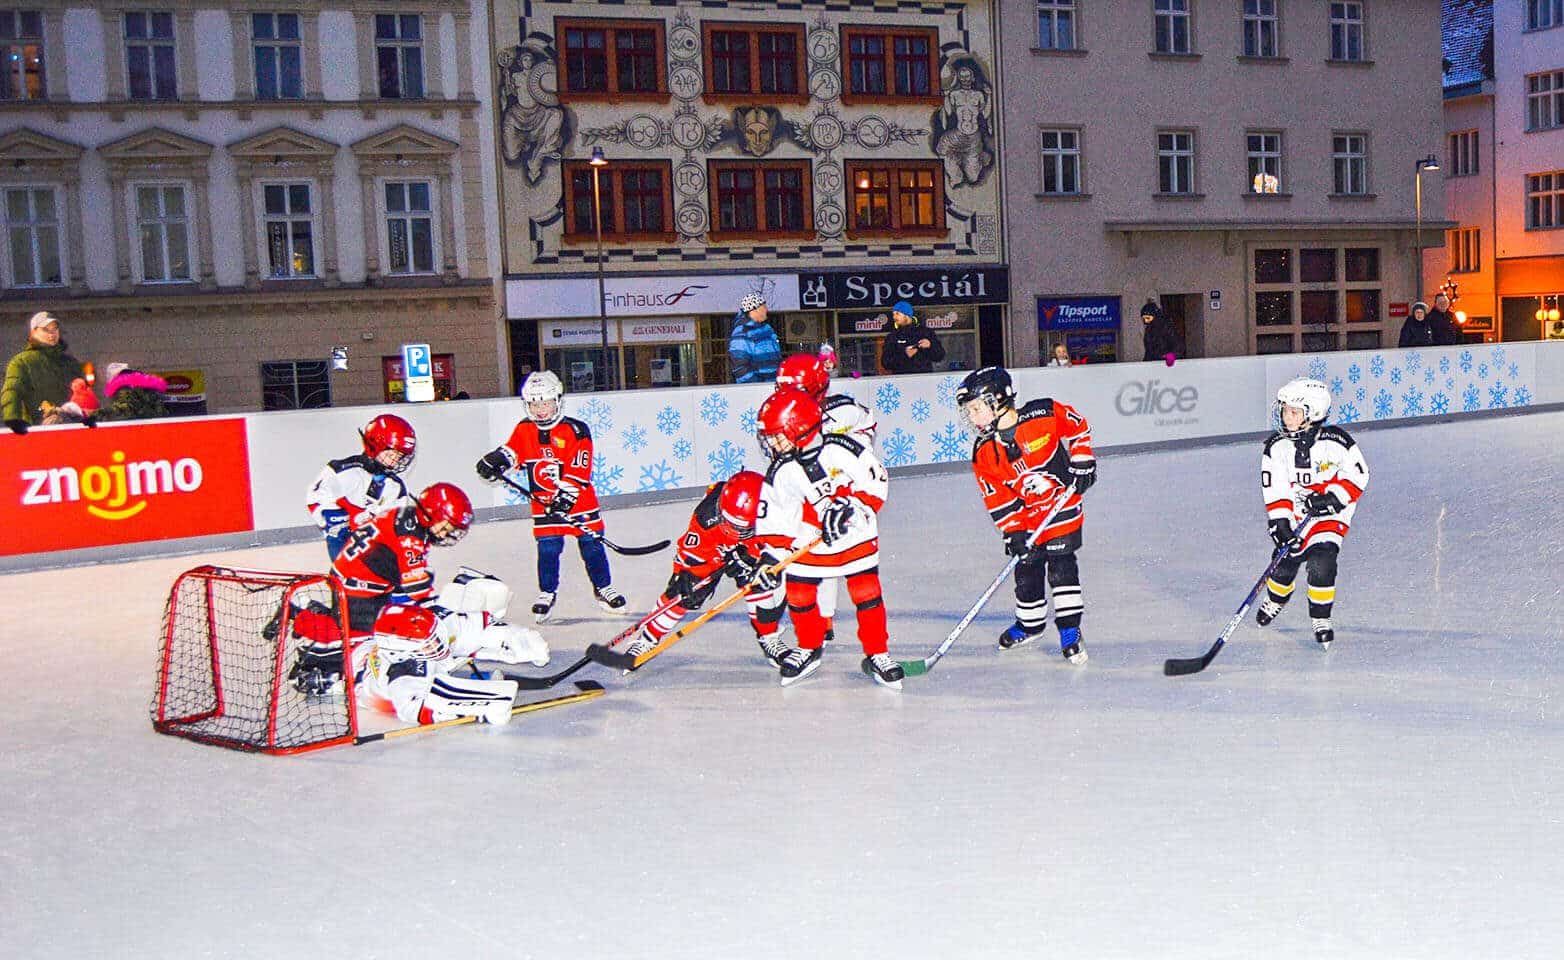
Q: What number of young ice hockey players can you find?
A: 9